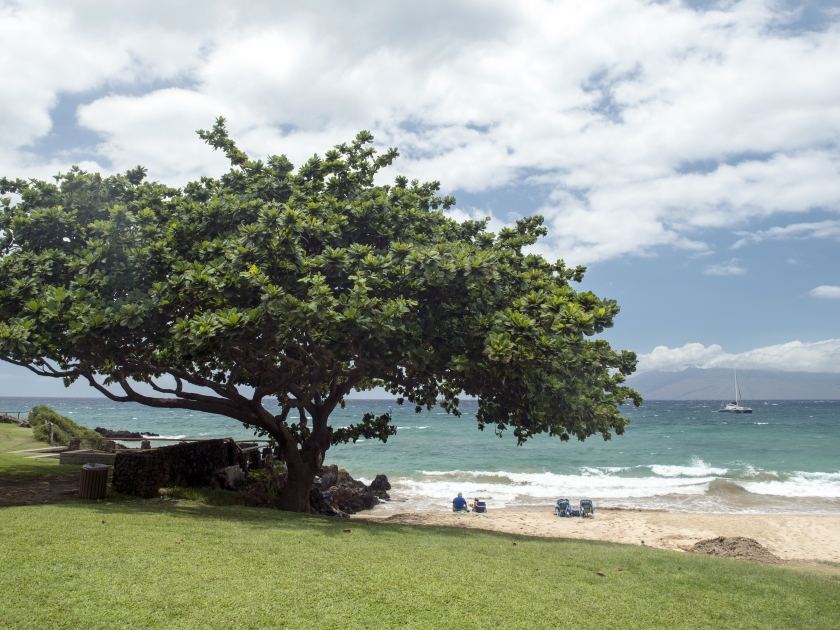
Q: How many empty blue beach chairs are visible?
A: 2